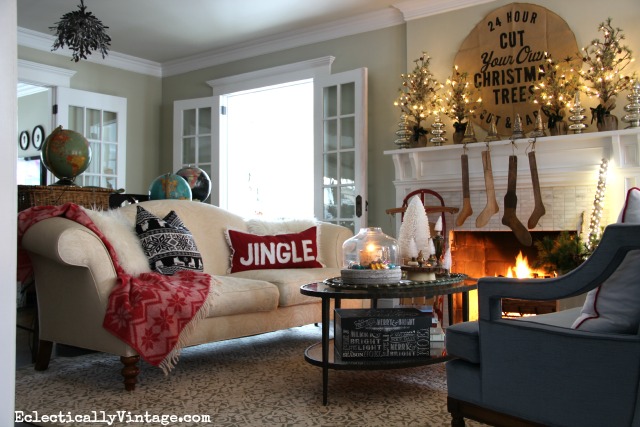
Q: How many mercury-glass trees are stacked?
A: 4